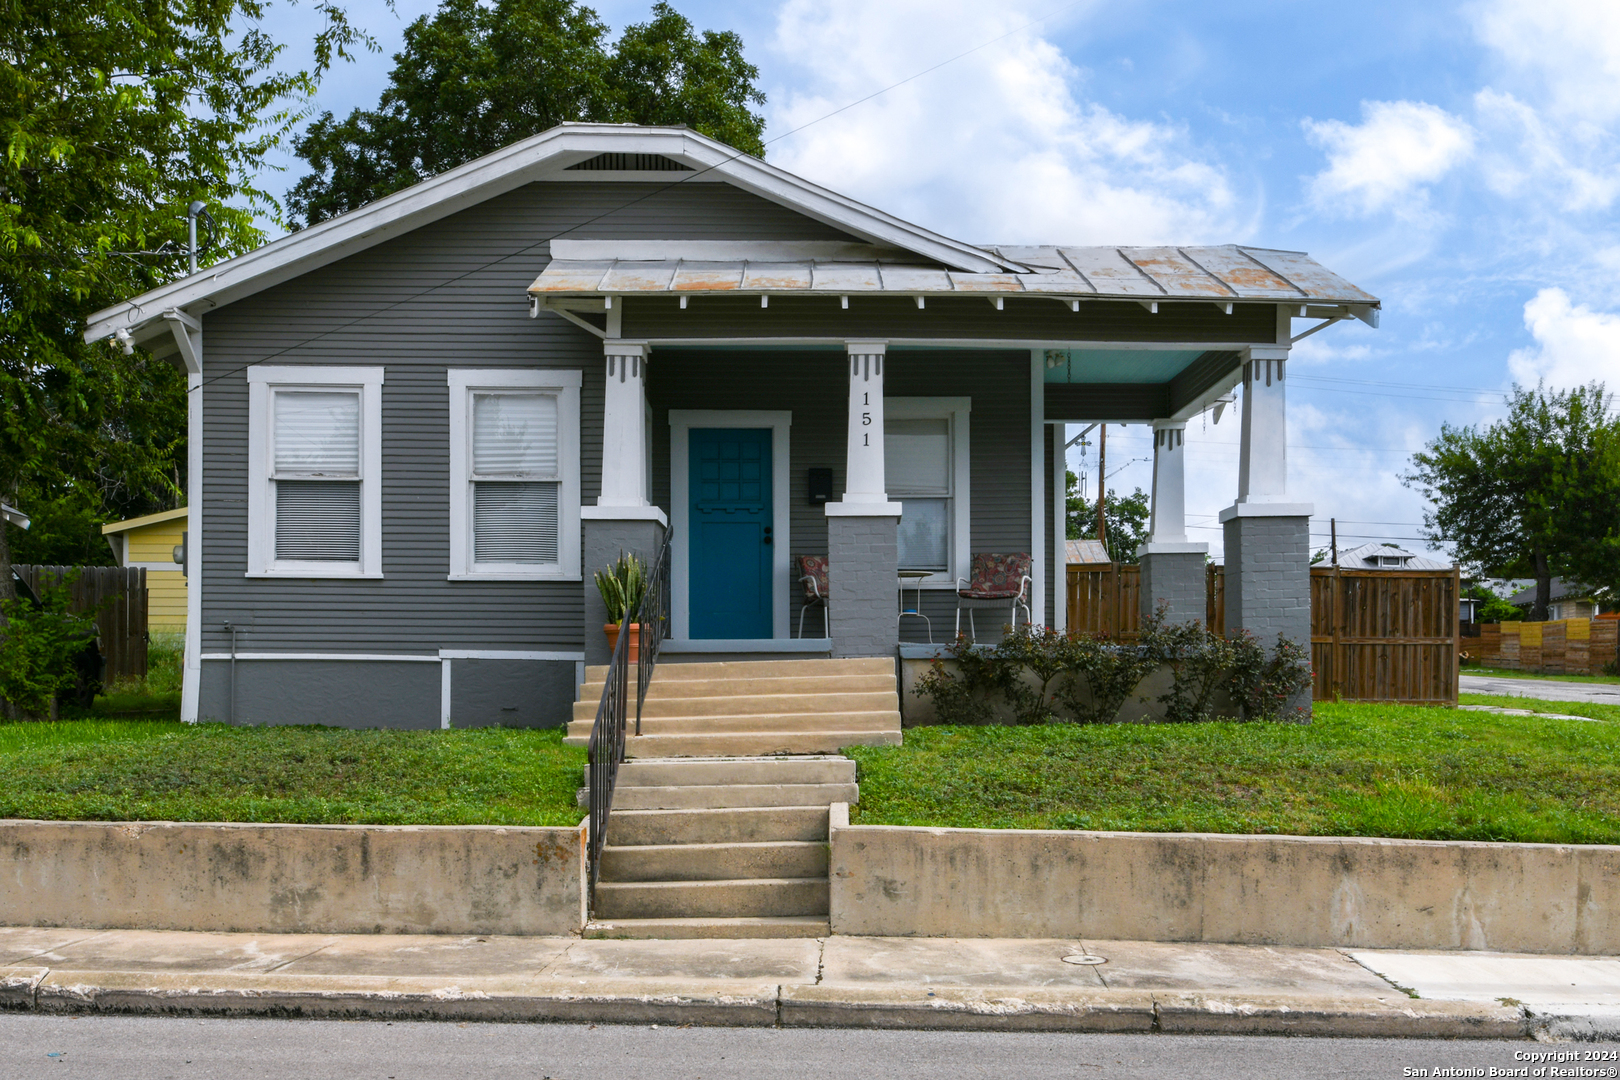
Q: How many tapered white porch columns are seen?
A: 4